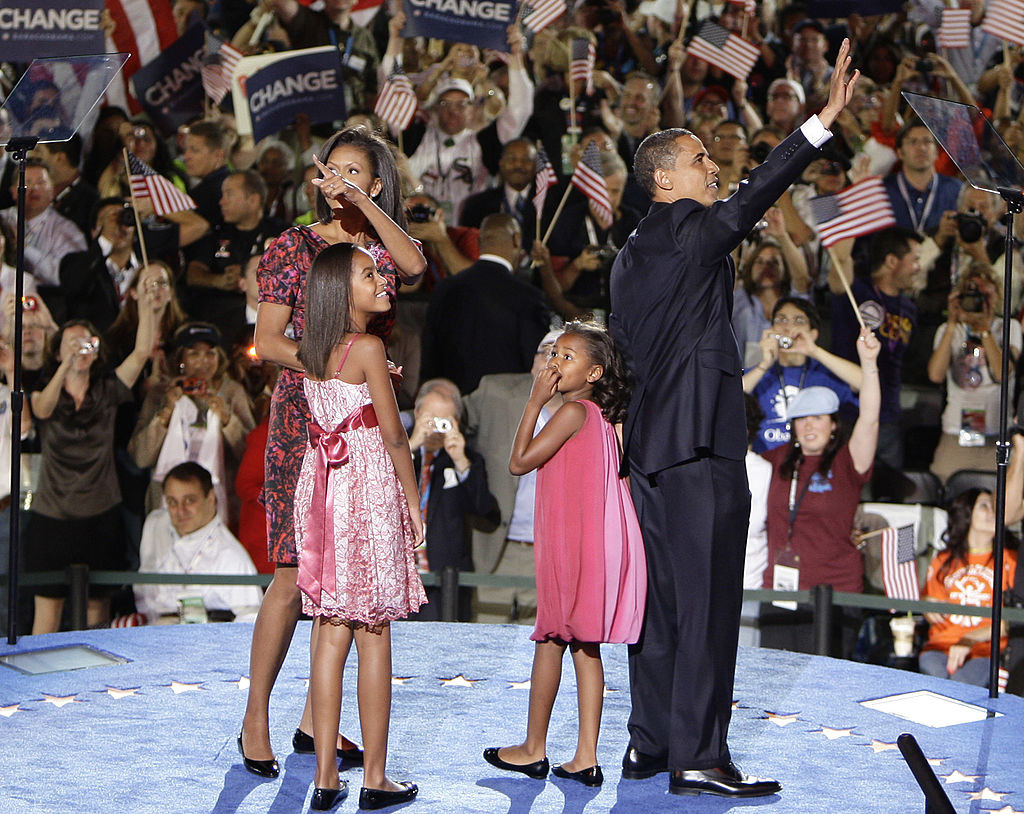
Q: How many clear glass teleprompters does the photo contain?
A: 2